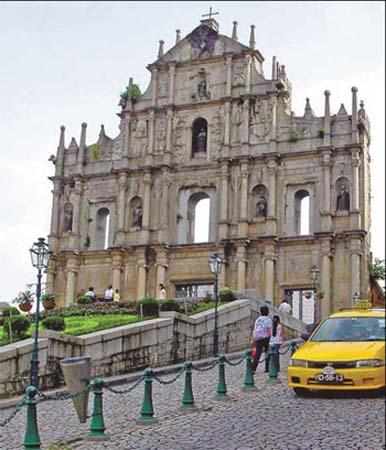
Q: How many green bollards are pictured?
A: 8